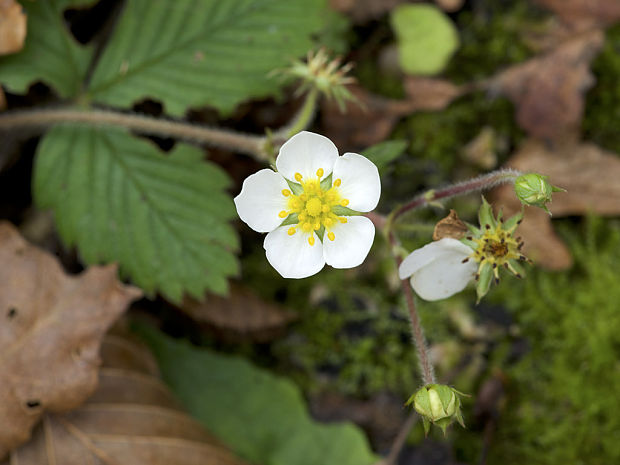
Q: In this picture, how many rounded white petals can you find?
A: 7